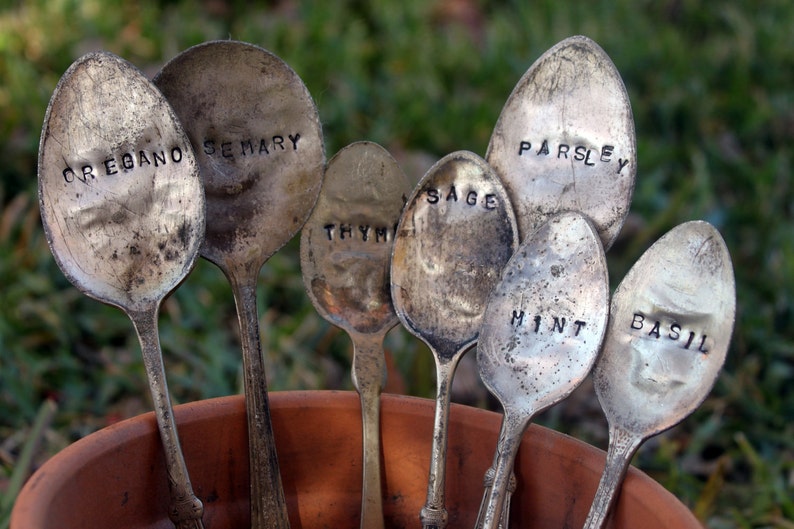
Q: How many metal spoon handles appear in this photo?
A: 7